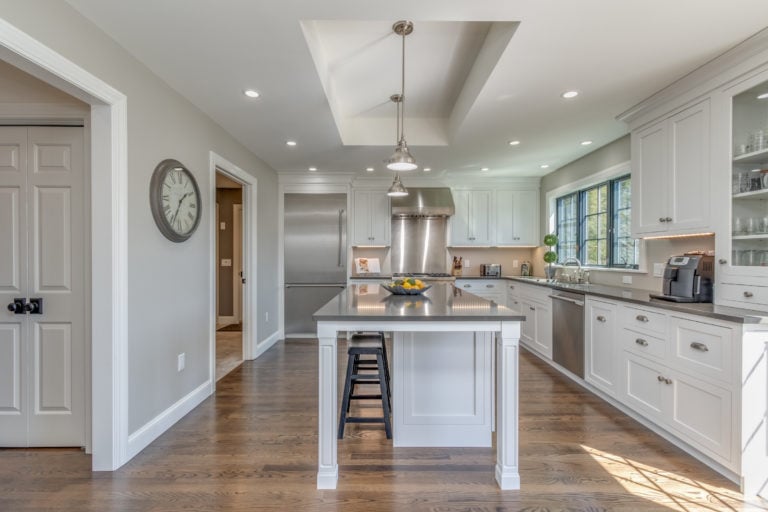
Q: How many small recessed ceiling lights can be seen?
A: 10